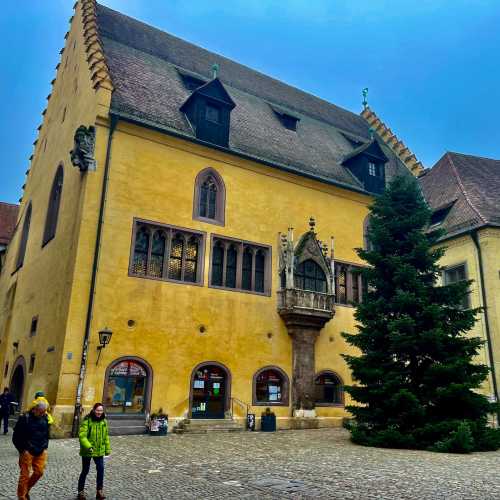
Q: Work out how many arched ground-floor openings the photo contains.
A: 5